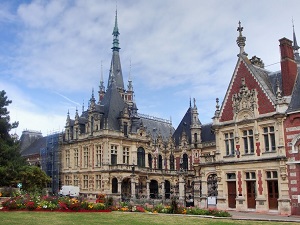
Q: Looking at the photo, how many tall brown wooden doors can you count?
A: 3